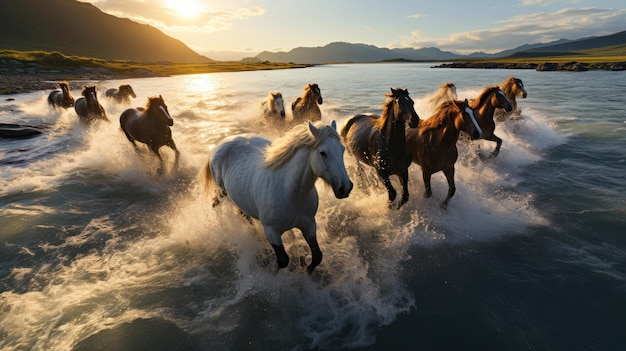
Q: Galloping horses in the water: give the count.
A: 12